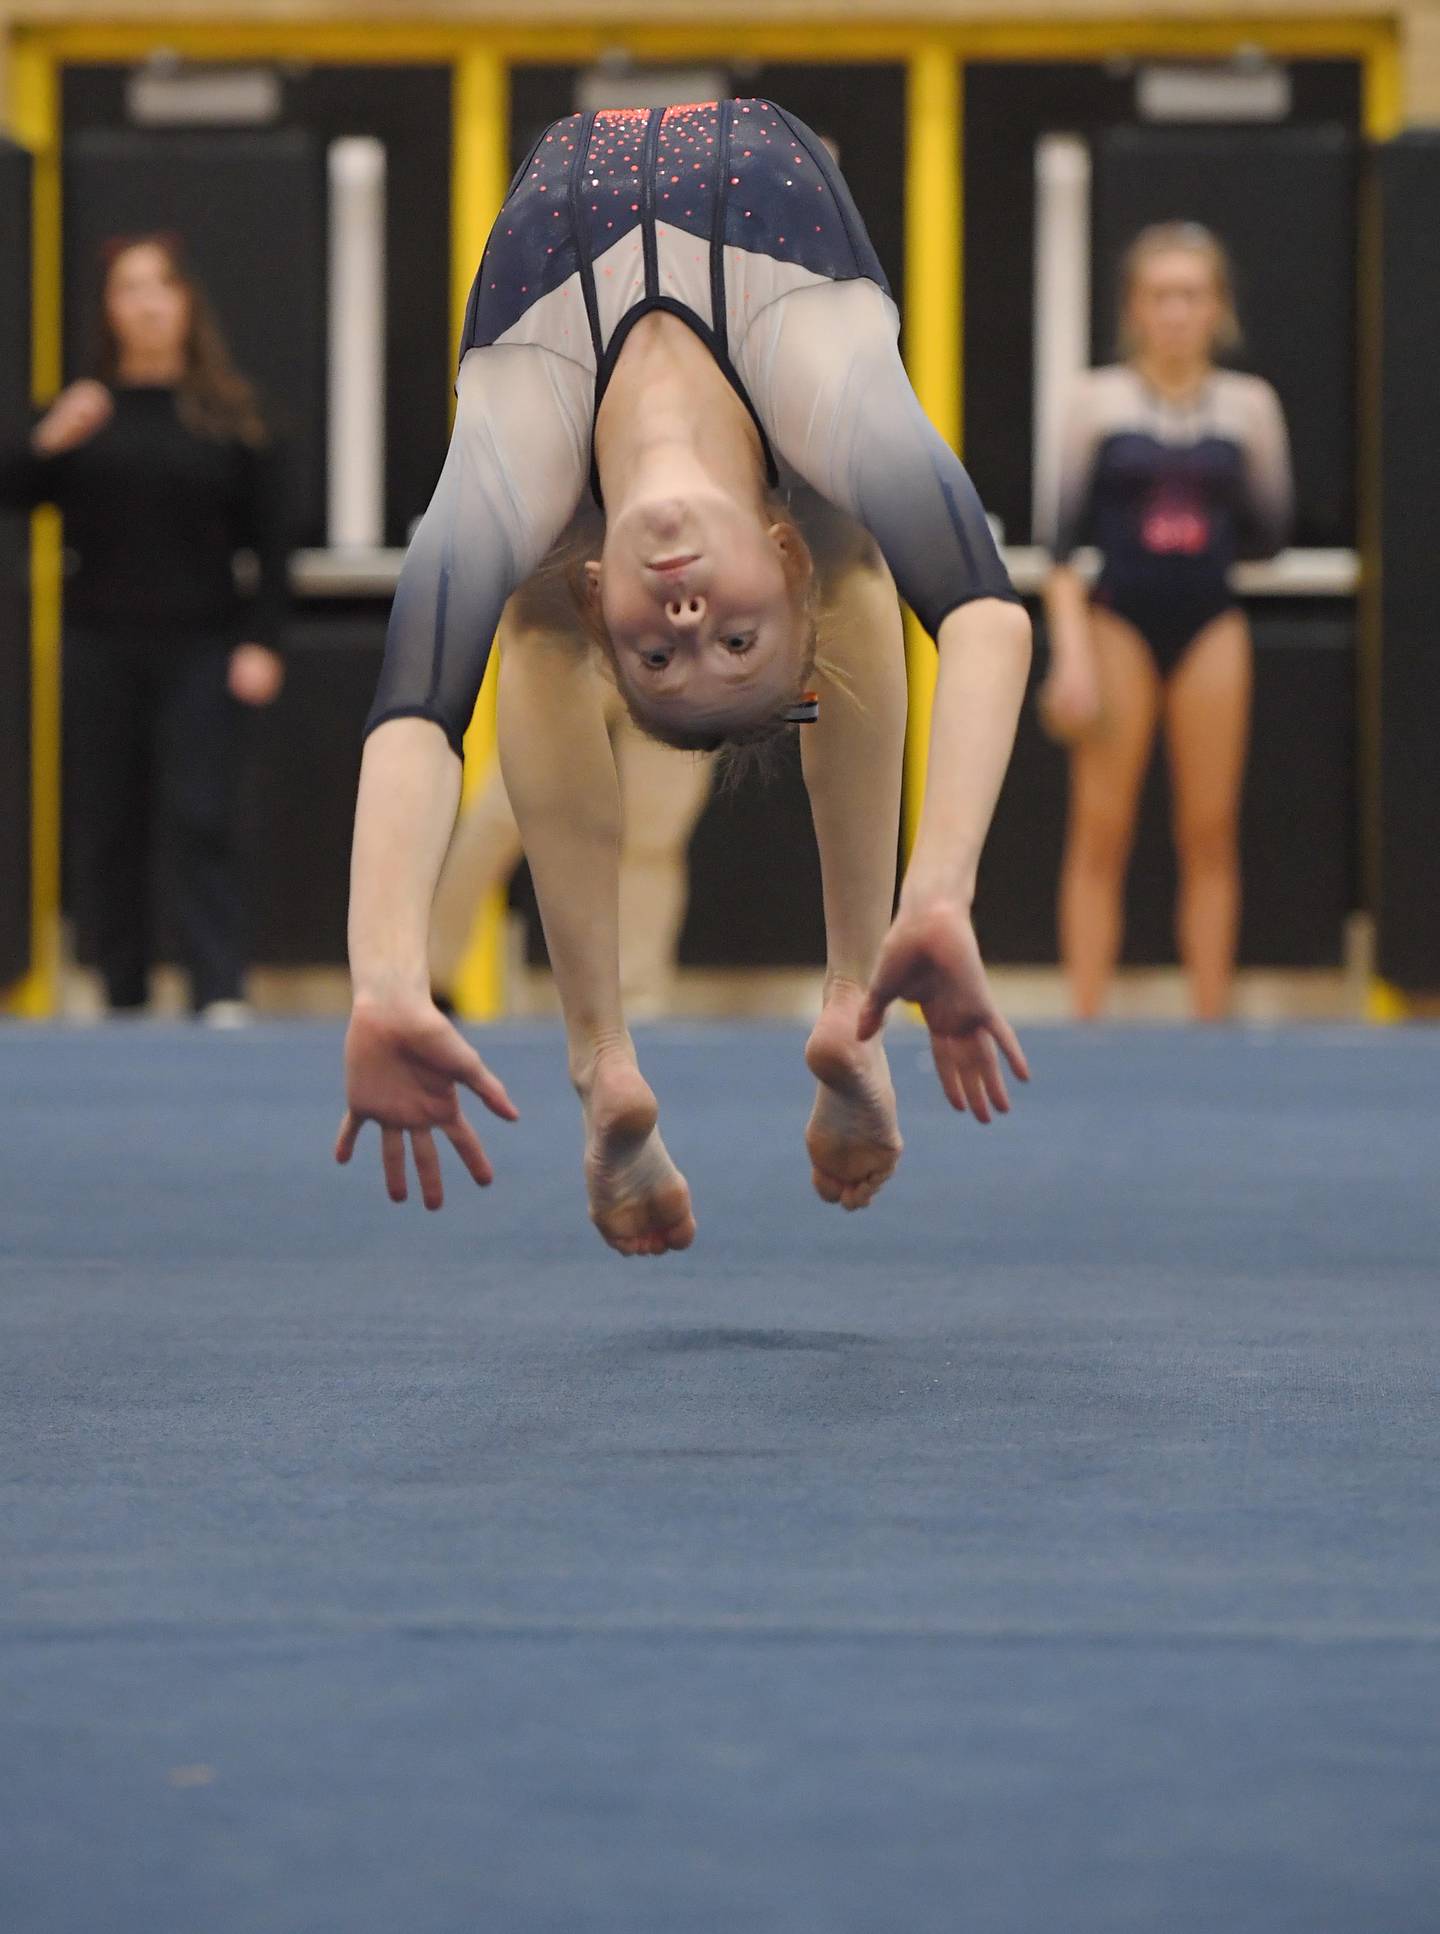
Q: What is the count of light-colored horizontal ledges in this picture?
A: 2